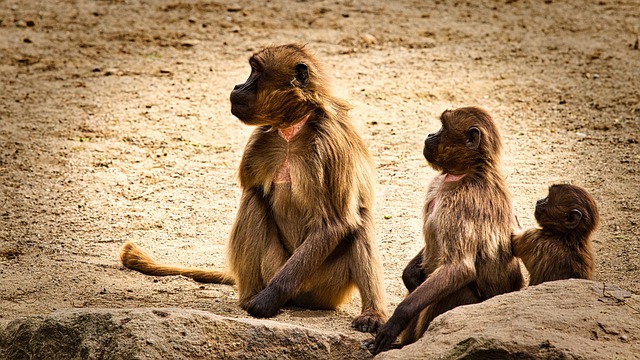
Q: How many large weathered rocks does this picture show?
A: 2